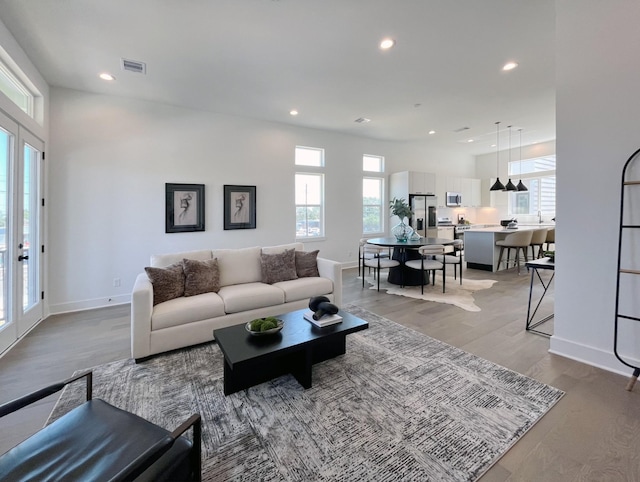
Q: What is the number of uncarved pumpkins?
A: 0